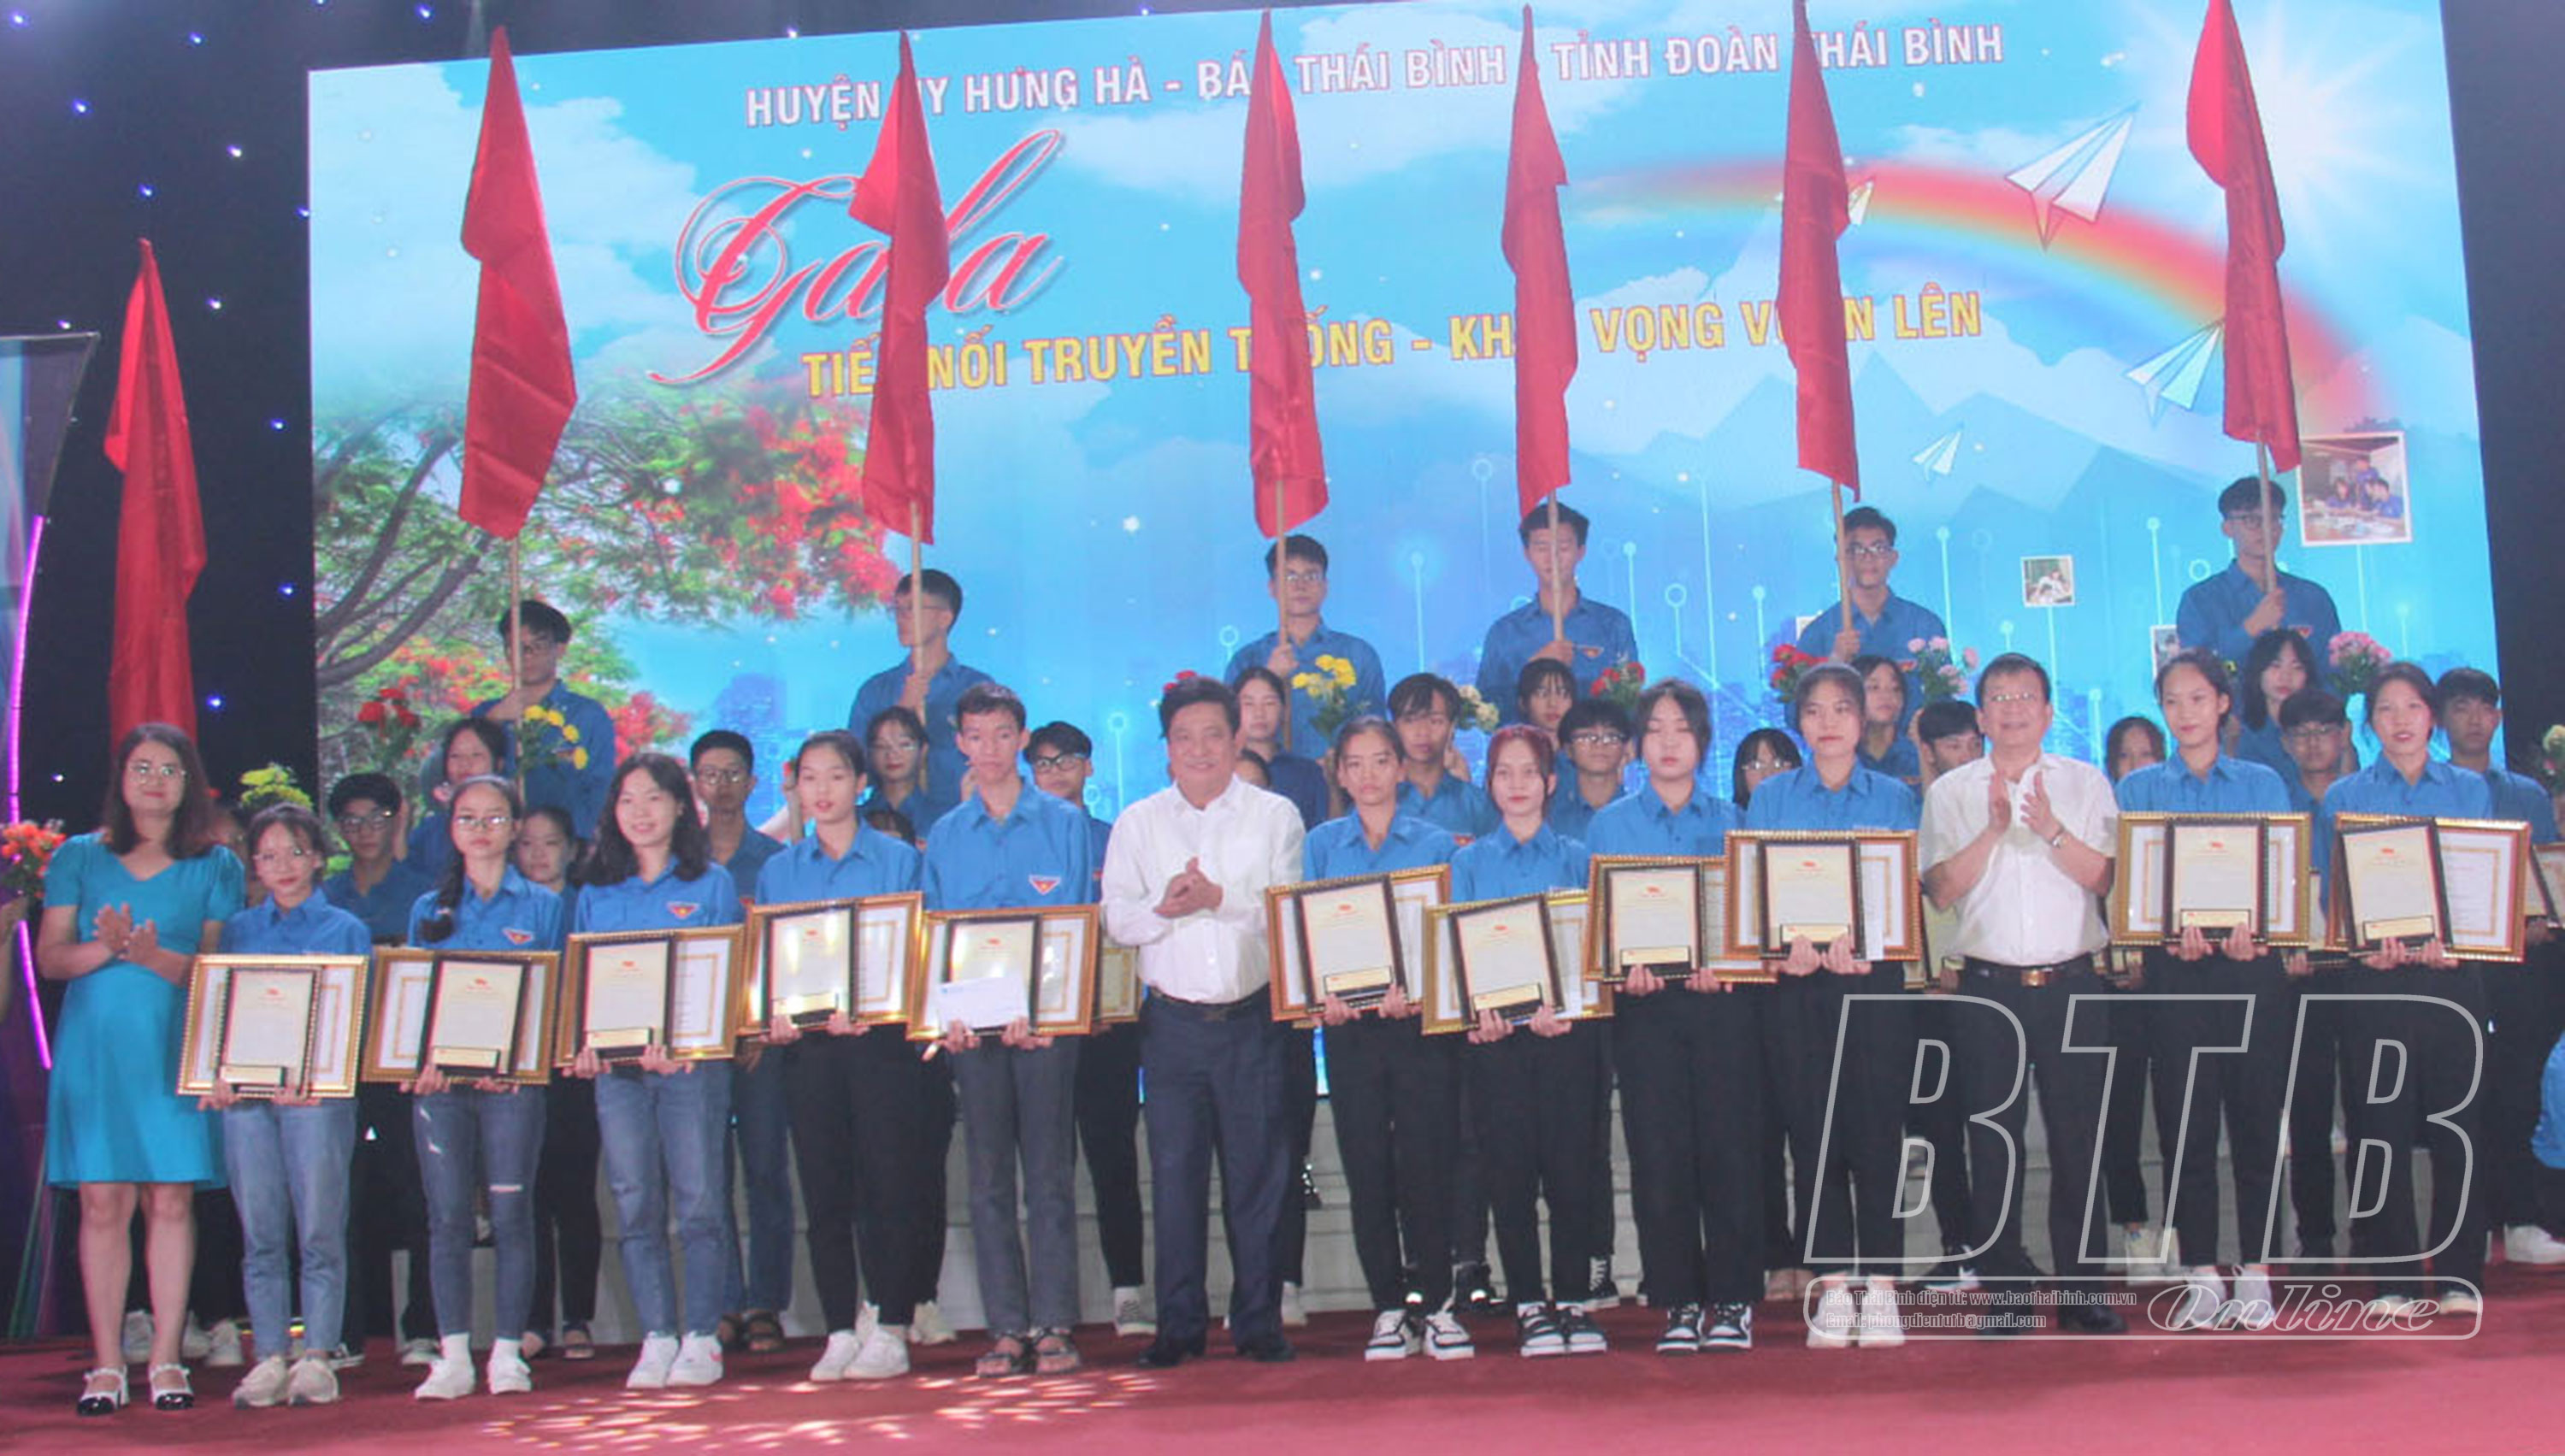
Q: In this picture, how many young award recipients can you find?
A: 11